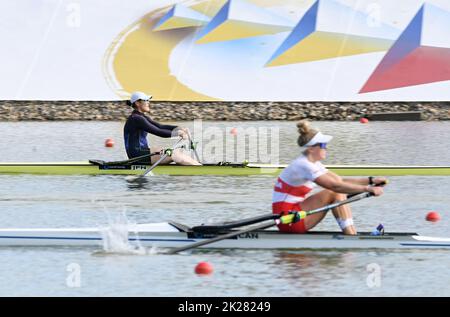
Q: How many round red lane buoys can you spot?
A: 5